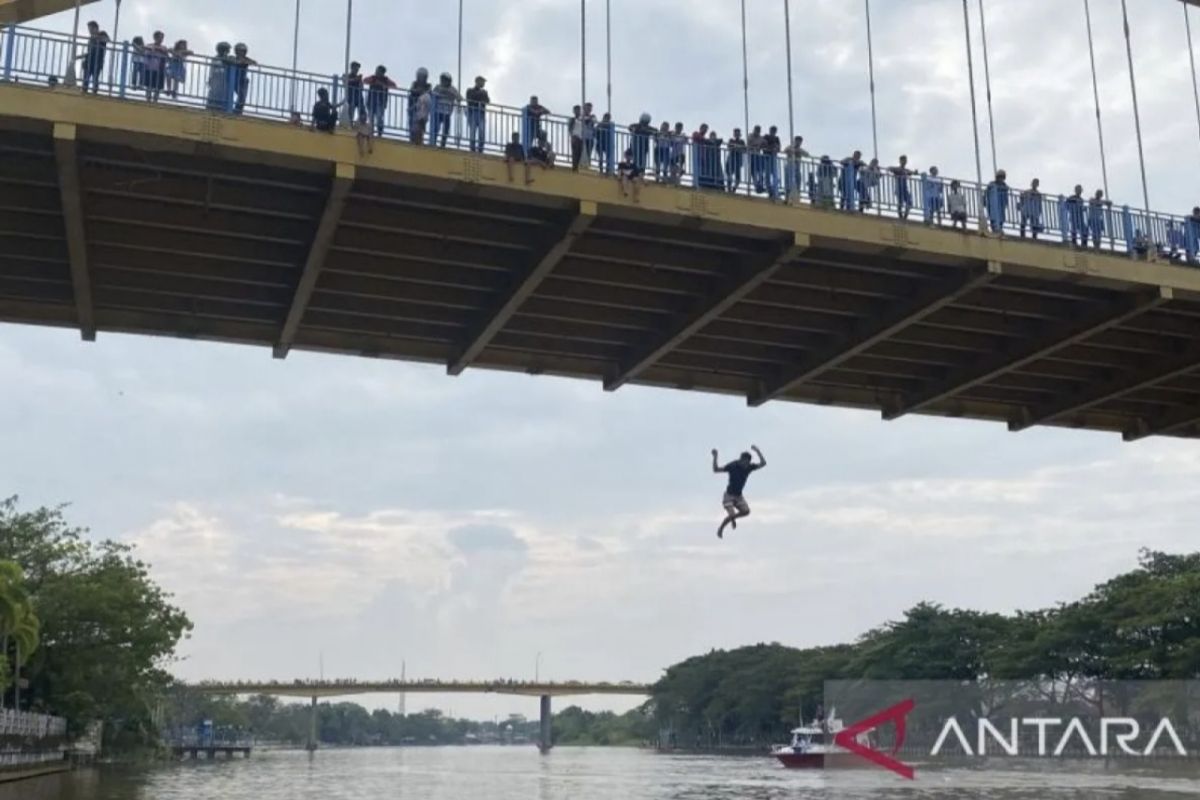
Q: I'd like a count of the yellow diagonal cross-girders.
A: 8